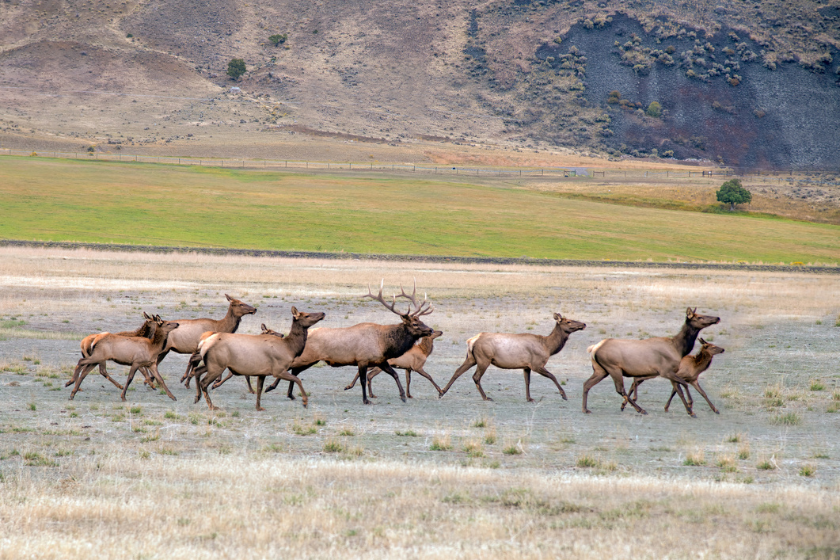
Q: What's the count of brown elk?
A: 10